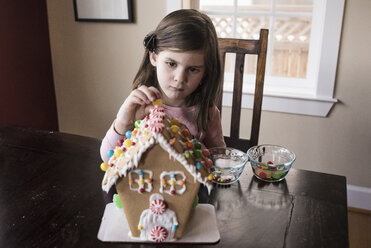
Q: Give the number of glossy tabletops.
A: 1